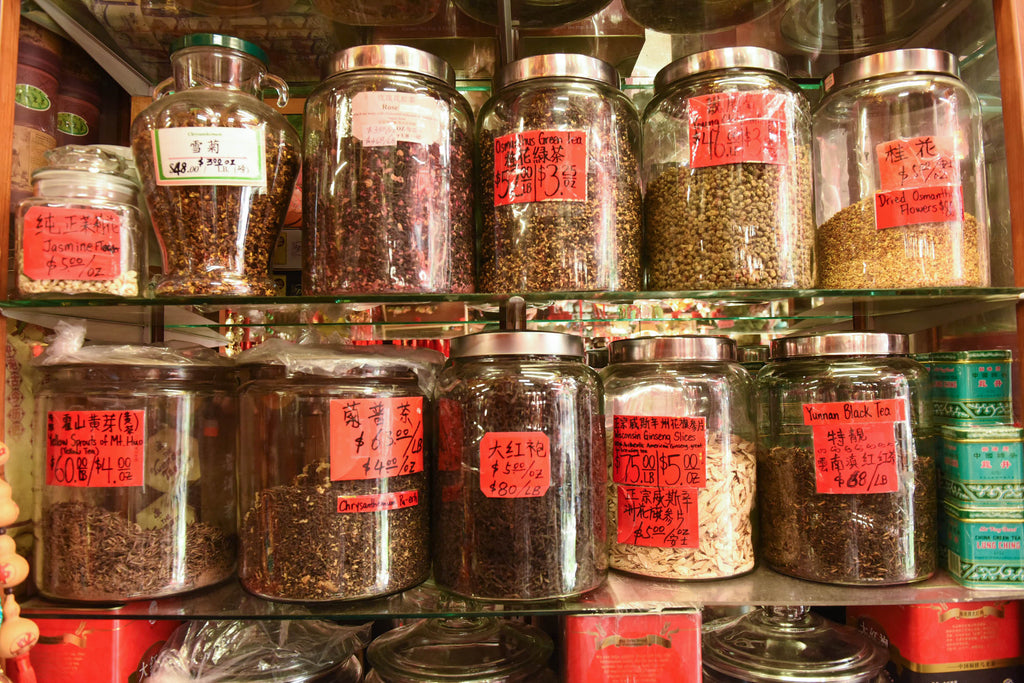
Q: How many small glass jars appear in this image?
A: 1